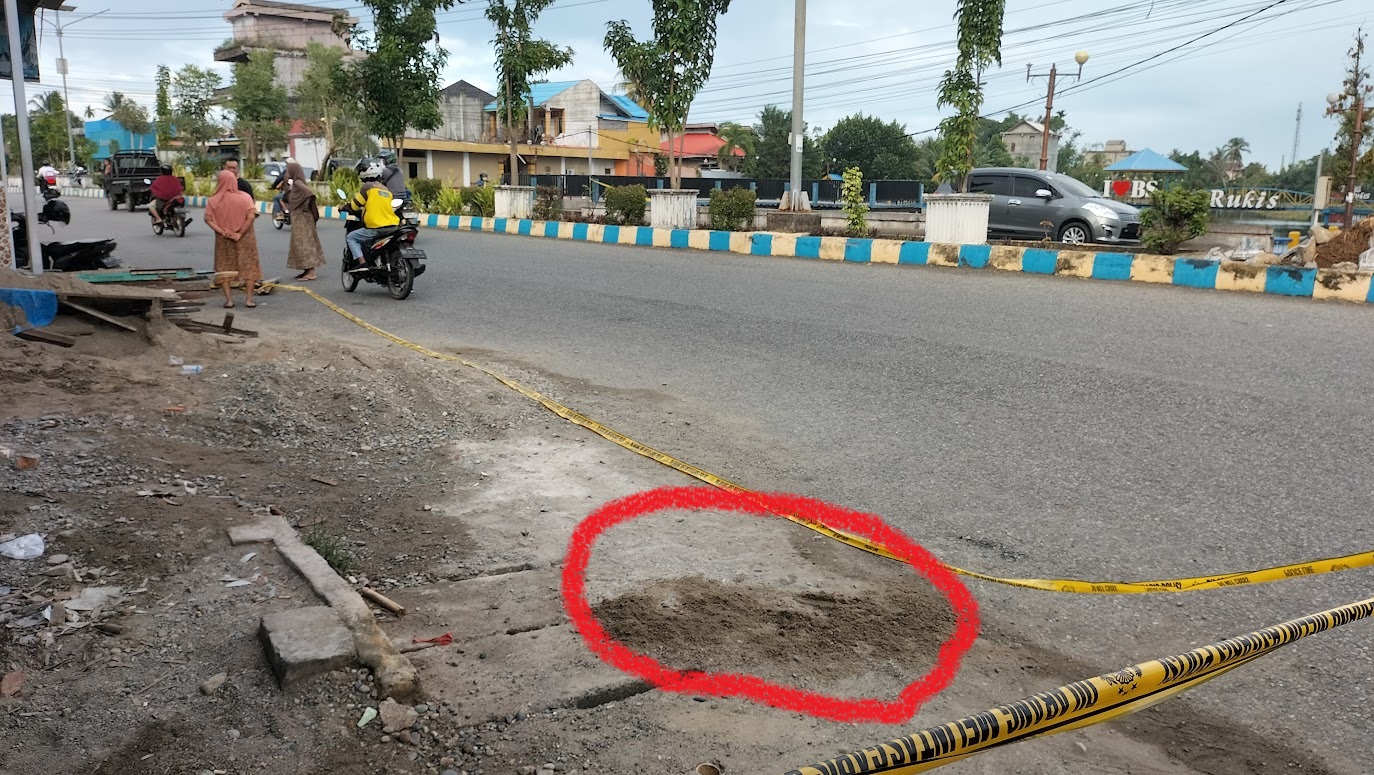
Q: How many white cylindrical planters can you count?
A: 3